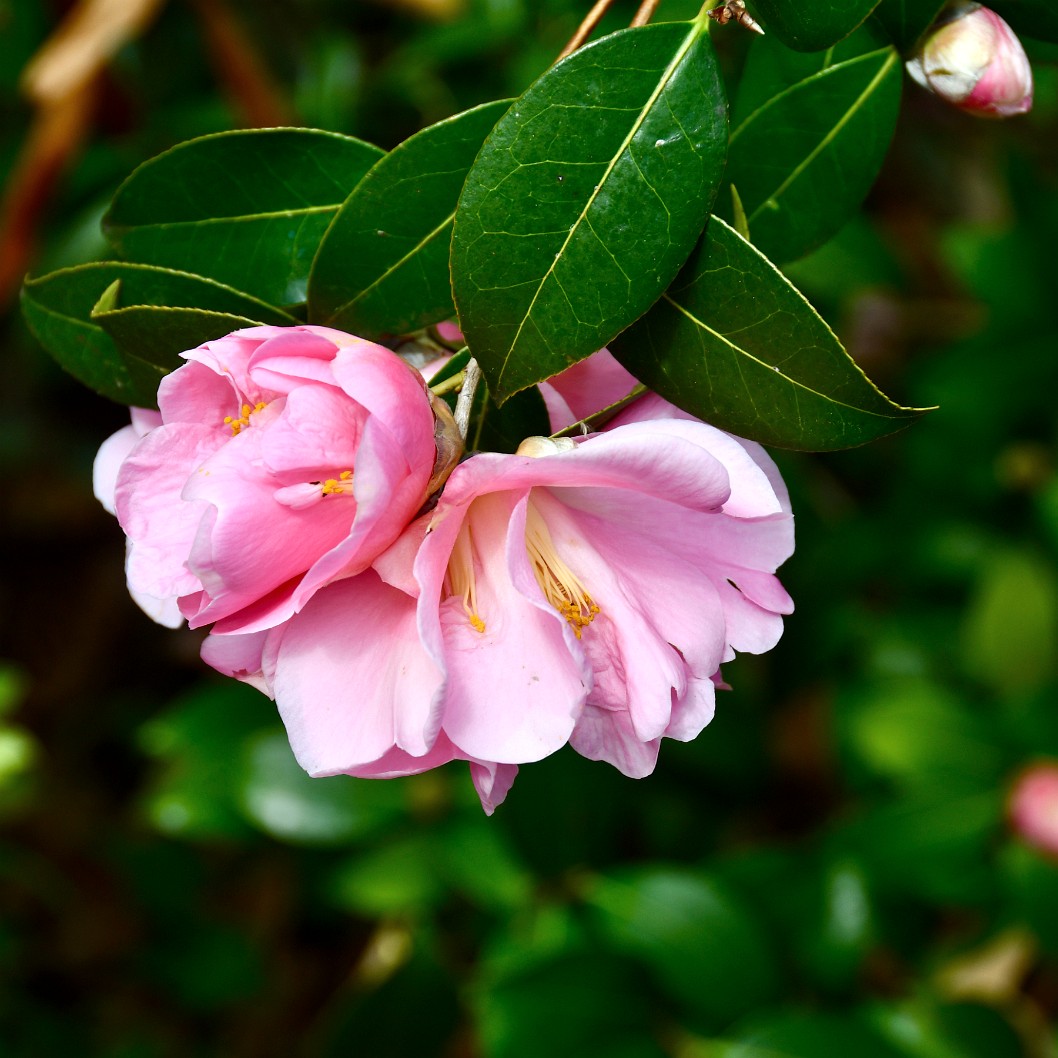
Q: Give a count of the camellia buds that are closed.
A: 1